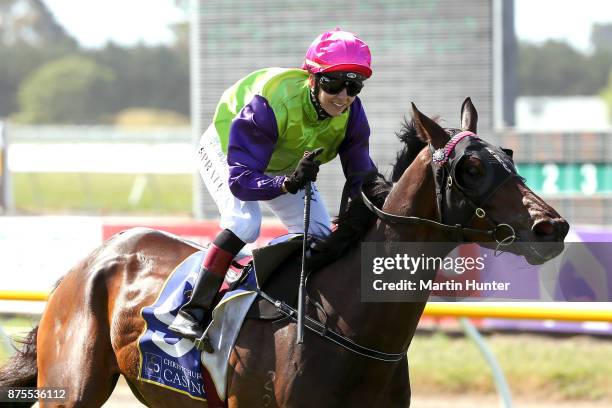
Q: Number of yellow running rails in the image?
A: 1